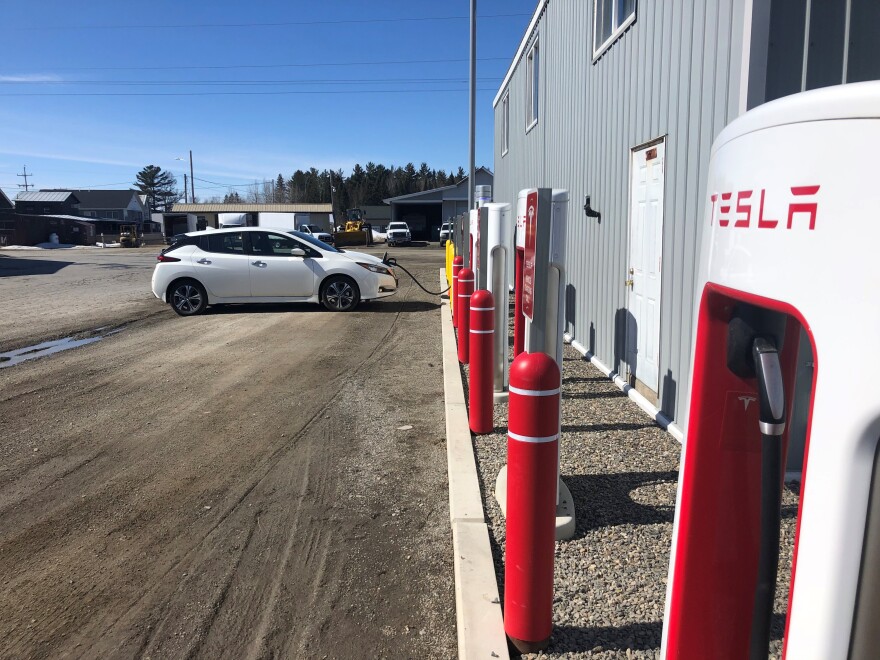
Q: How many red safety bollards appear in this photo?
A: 4